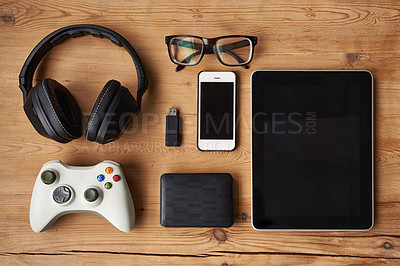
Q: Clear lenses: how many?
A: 2